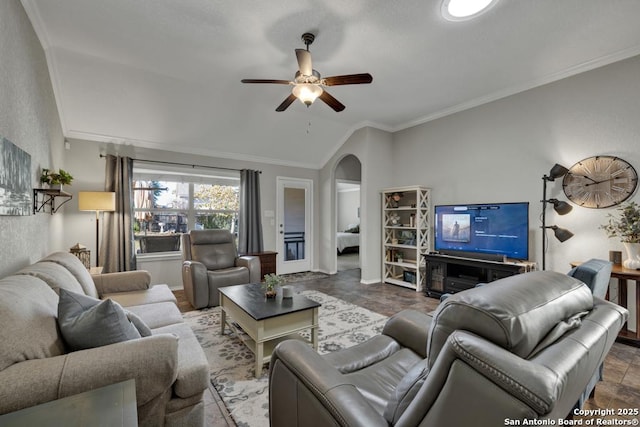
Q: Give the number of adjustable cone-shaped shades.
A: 3